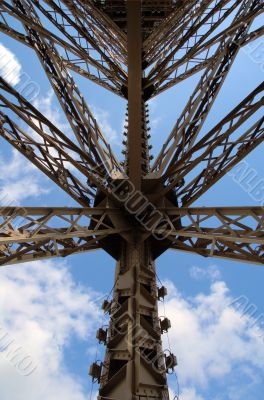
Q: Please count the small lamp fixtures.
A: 6